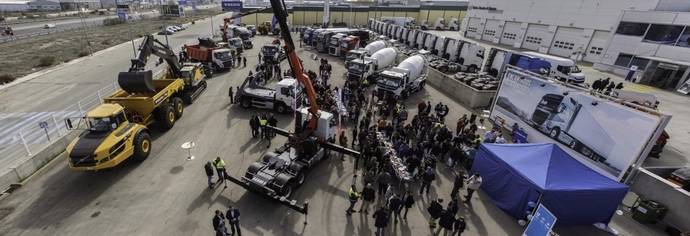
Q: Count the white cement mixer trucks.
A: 3